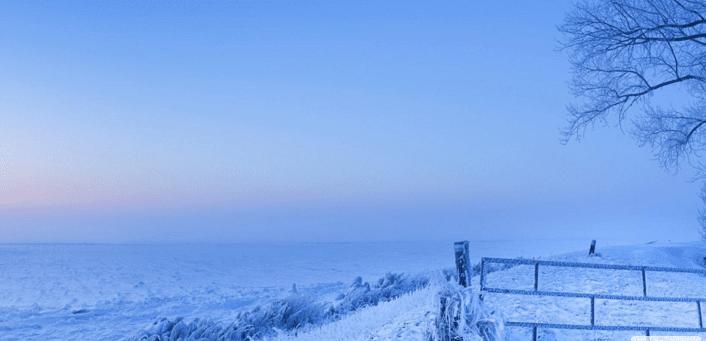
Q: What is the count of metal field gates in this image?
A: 1